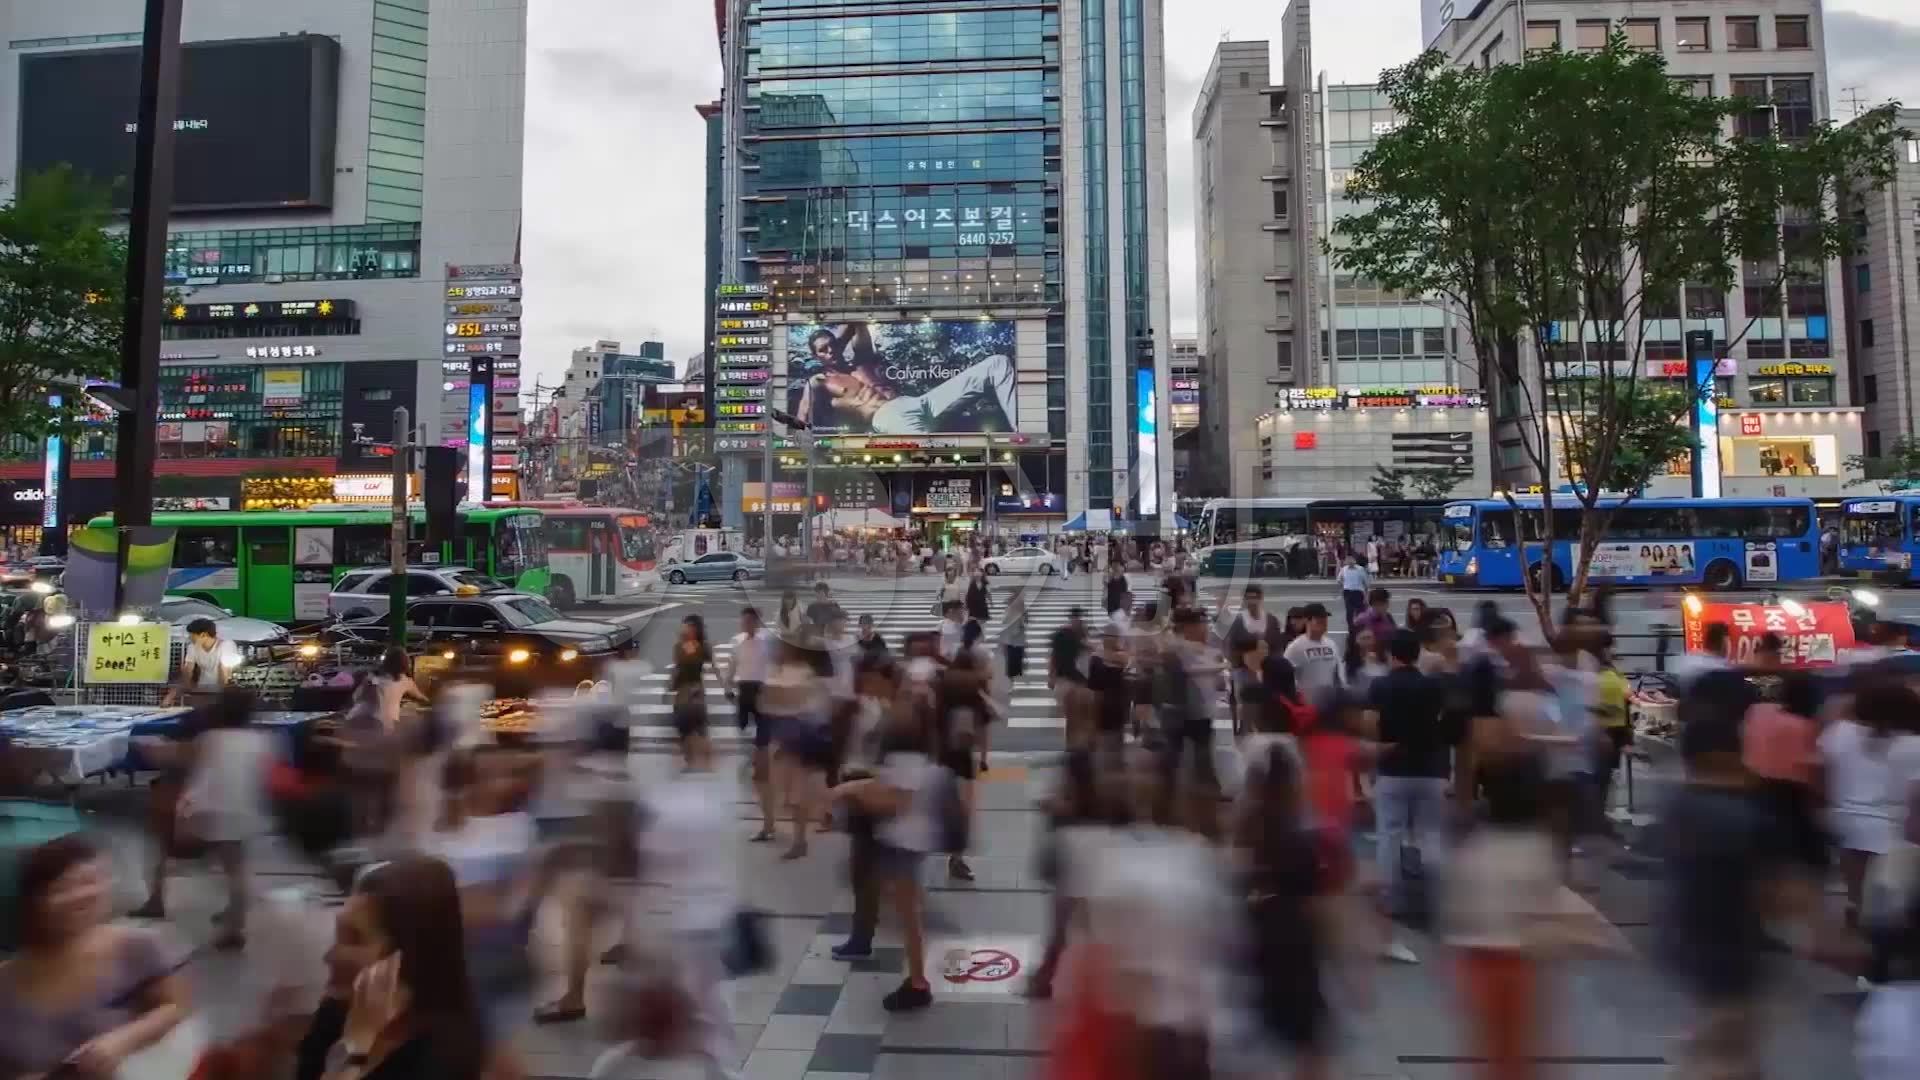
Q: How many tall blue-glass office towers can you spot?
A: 1